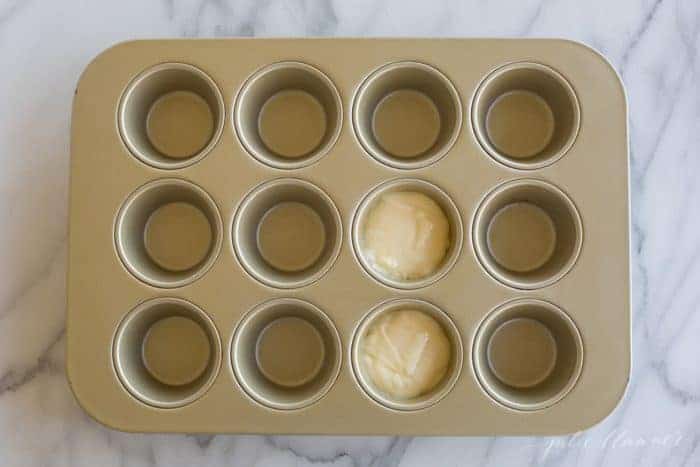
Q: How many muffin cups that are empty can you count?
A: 10